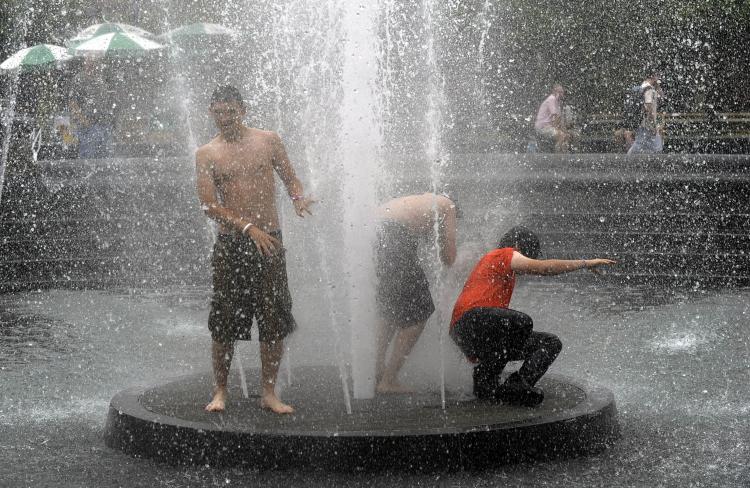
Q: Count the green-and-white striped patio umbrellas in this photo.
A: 4